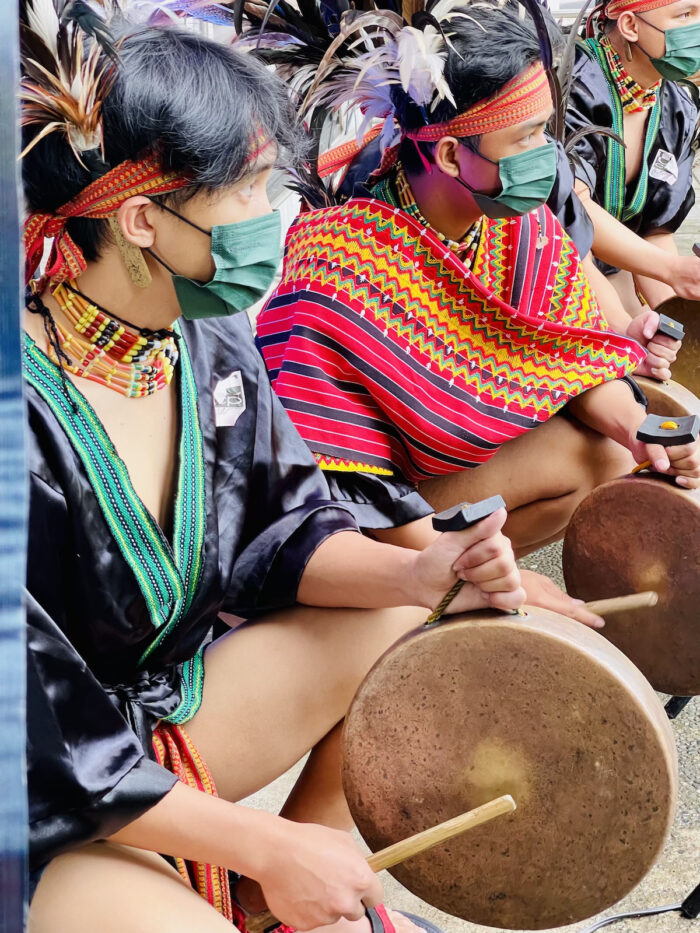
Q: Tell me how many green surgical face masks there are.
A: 3